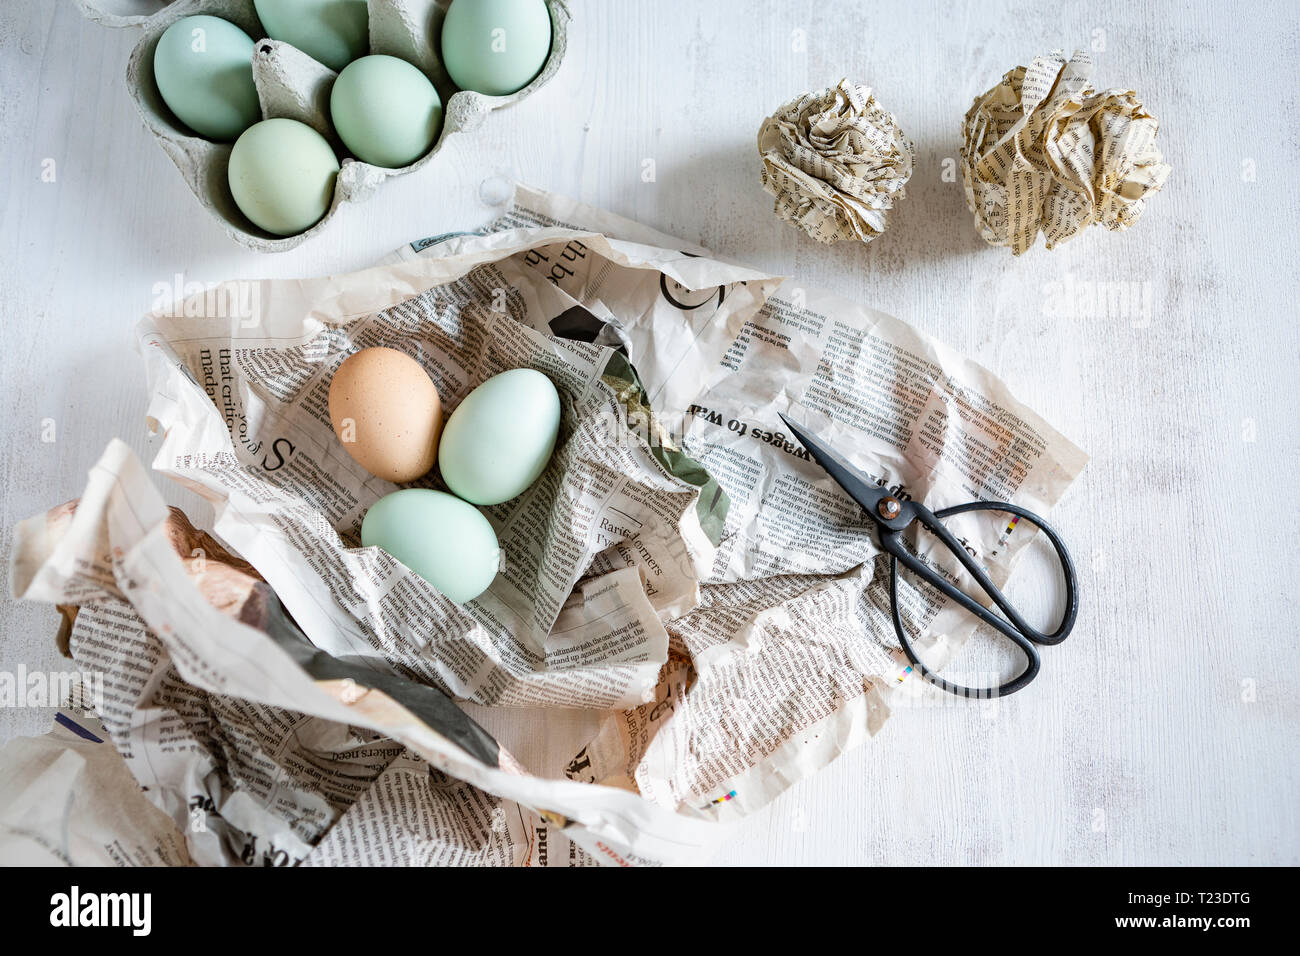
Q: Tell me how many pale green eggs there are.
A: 7